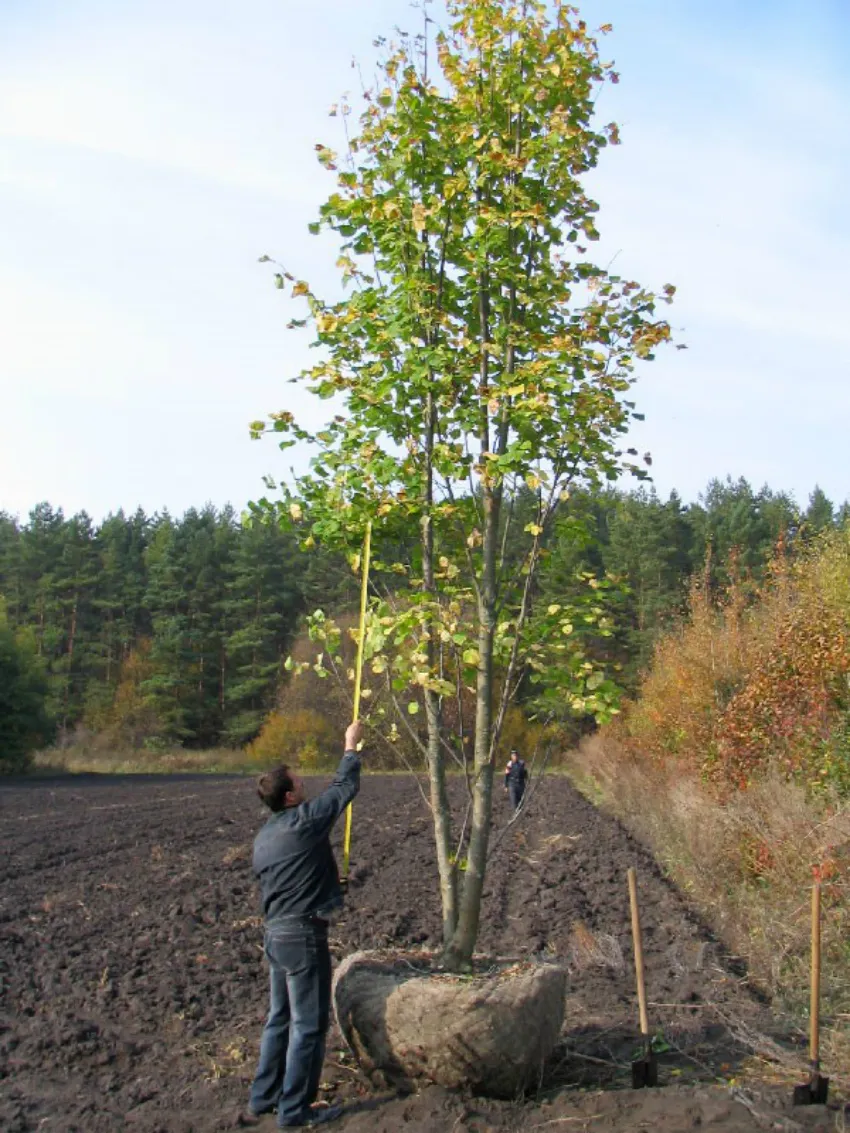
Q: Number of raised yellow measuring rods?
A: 1